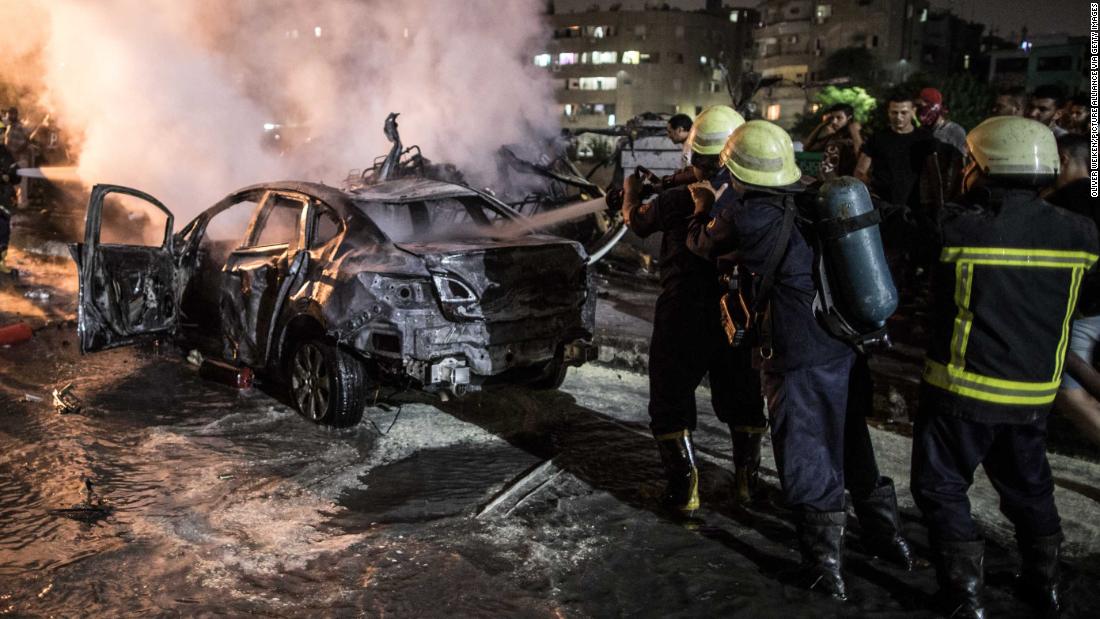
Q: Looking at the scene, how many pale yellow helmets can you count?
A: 3